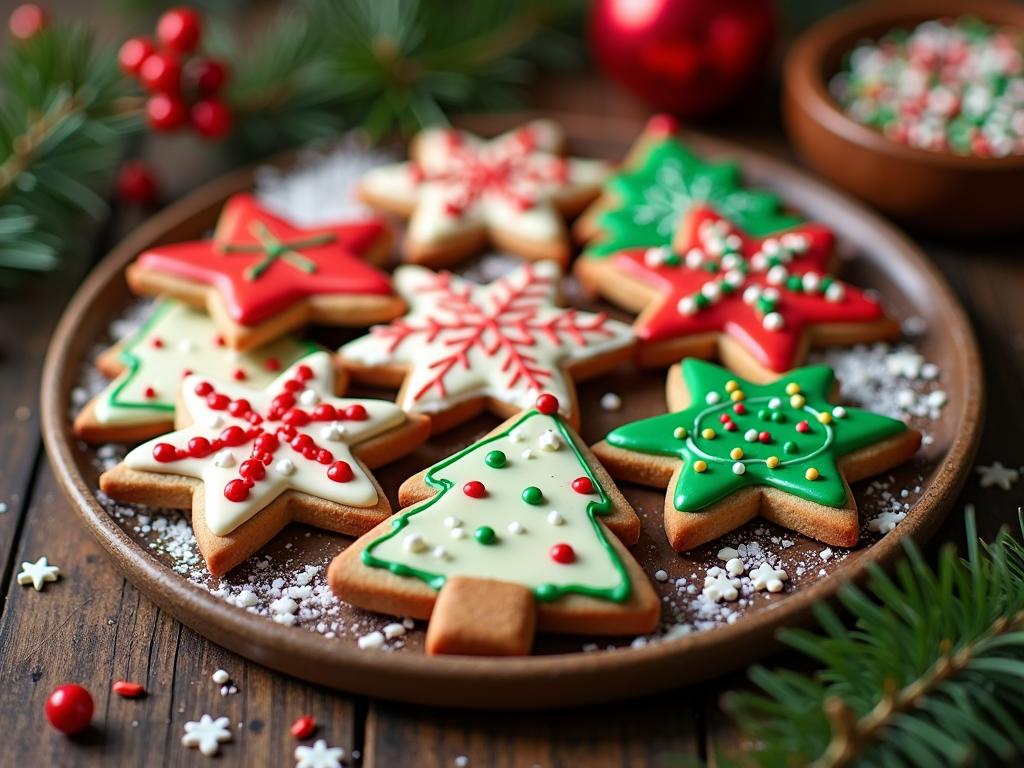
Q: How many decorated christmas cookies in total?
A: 9